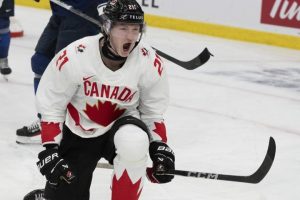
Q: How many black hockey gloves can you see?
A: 2